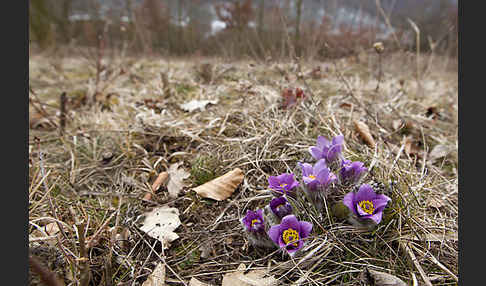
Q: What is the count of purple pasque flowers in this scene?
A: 8